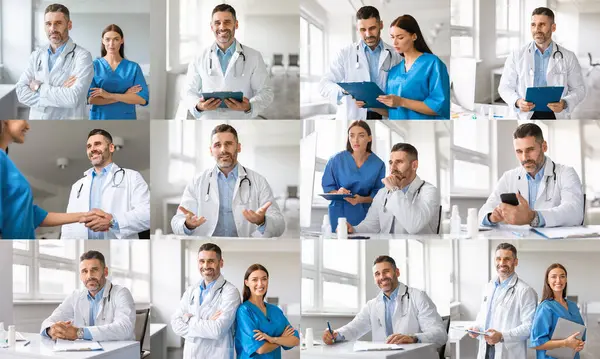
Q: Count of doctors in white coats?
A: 12